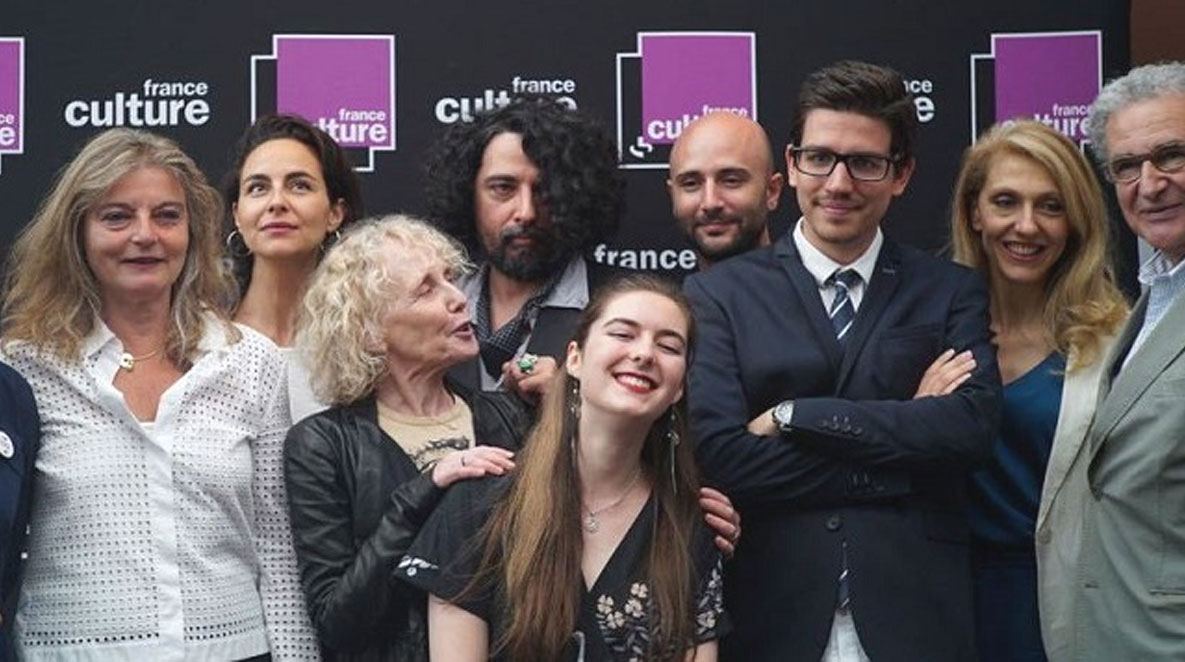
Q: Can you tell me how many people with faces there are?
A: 9